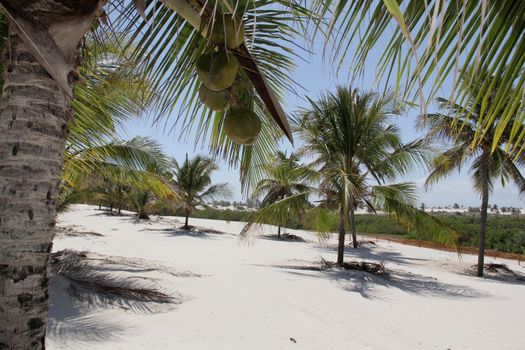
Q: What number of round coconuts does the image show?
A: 4